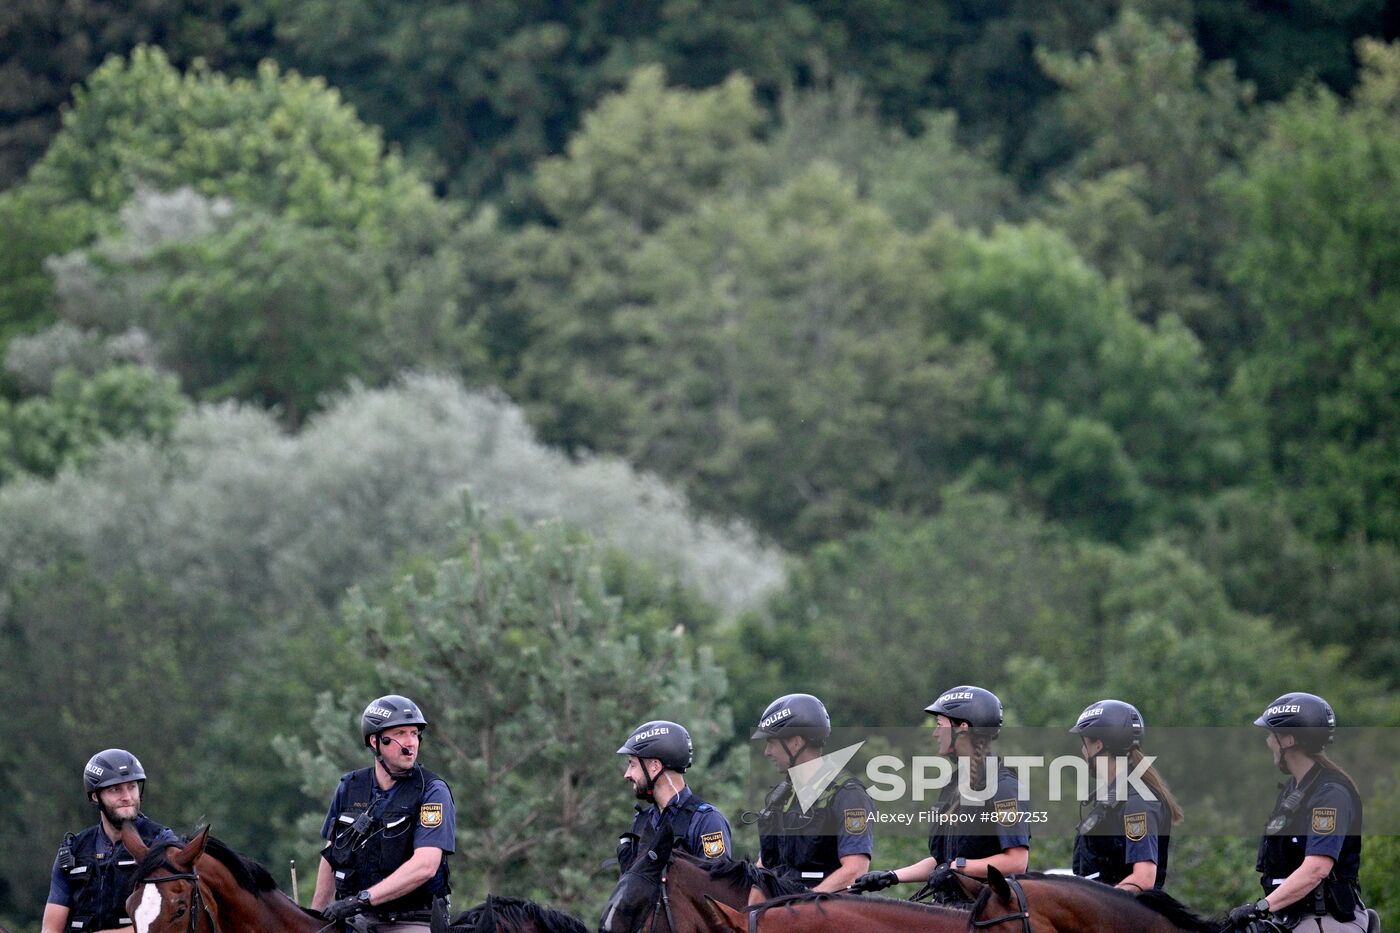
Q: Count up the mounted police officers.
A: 7